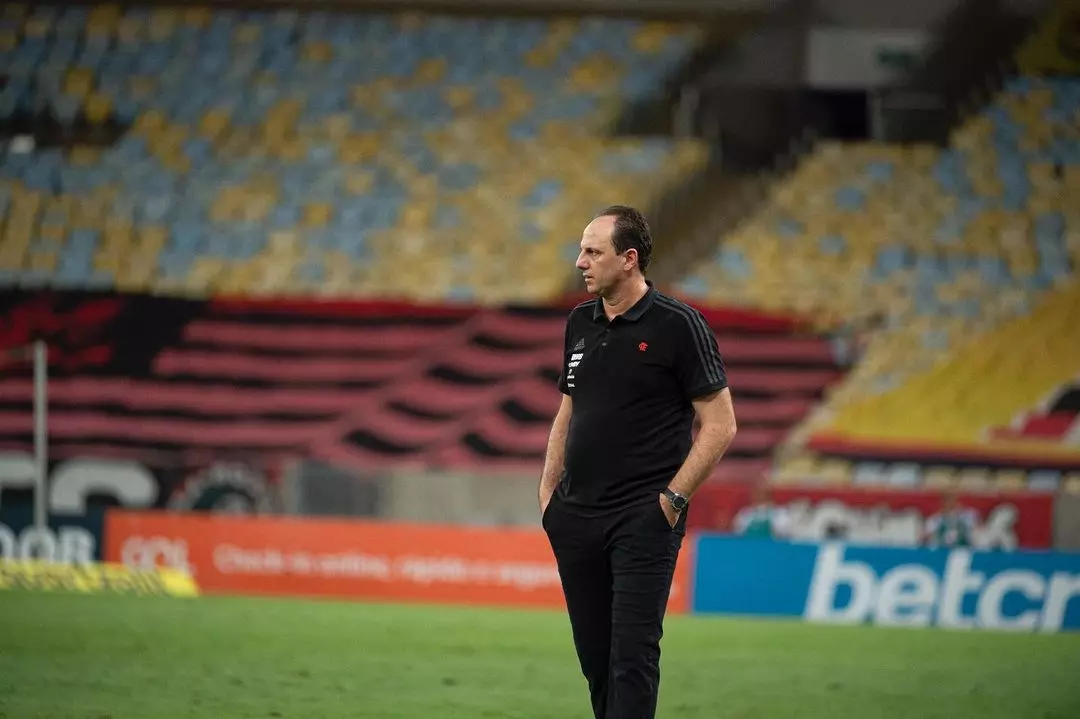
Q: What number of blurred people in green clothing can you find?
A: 2